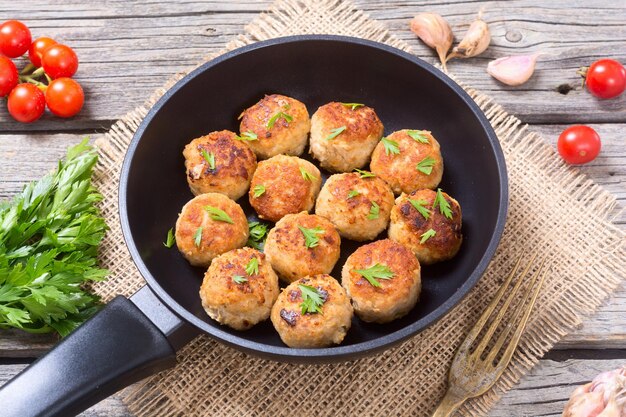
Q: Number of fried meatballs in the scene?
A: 12